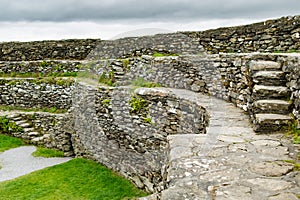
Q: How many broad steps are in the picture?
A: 5